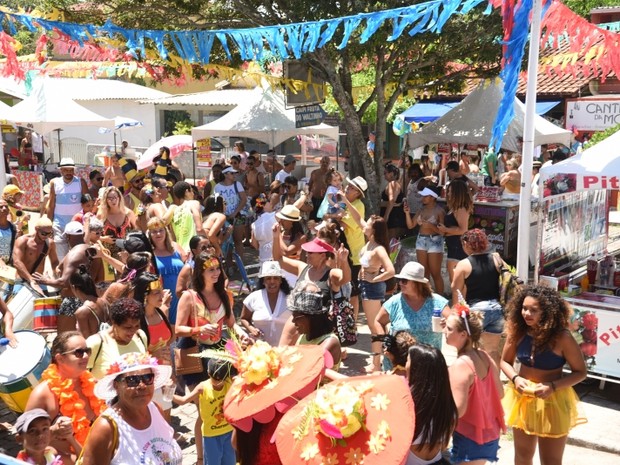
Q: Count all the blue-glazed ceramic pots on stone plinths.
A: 0